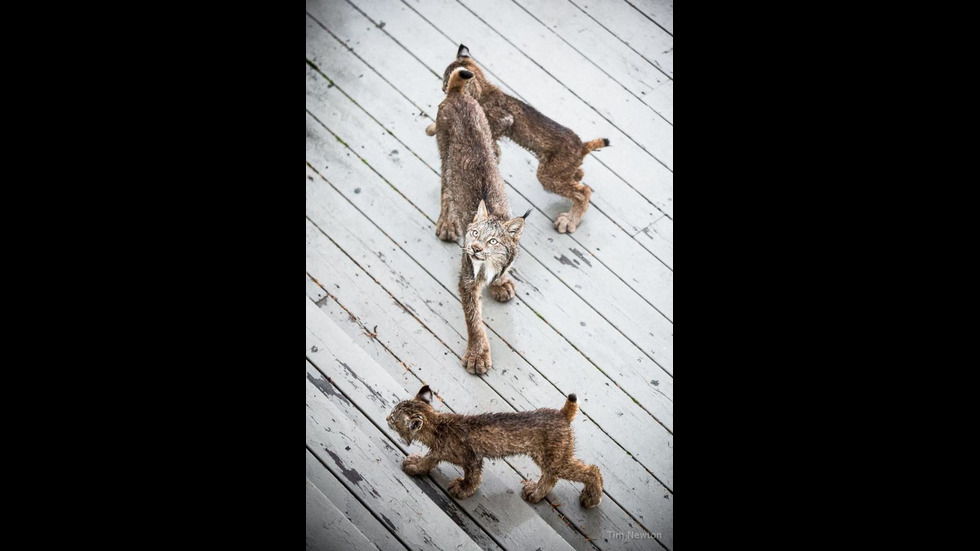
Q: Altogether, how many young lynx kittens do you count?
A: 2